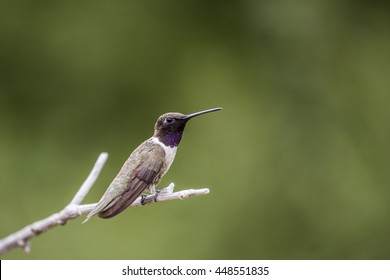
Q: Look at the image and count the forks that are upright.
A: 0